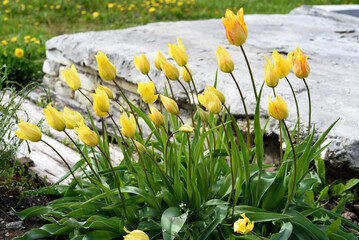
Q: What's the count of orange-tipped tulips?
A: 2